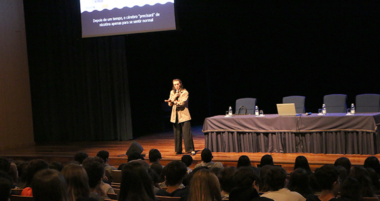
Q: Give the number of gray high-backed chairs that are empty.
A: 4